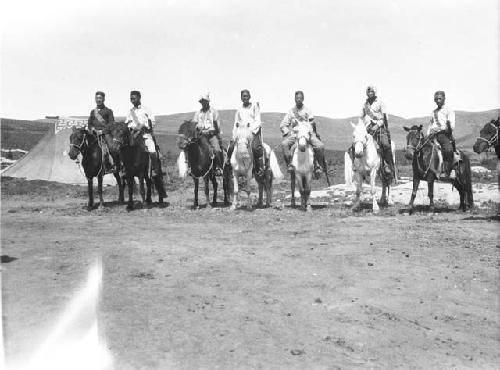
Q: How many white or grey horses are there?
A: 3